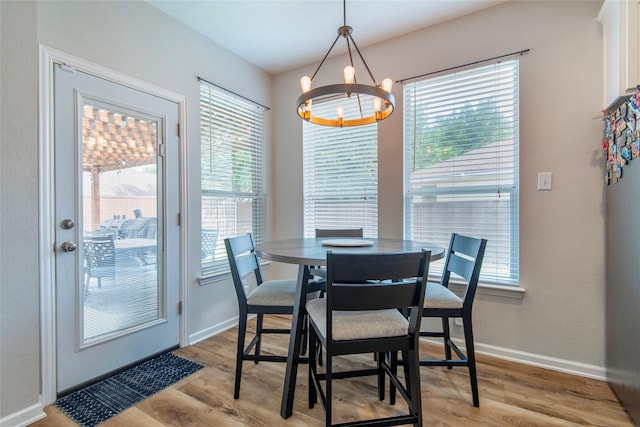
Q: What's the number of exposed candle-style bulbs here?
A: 6